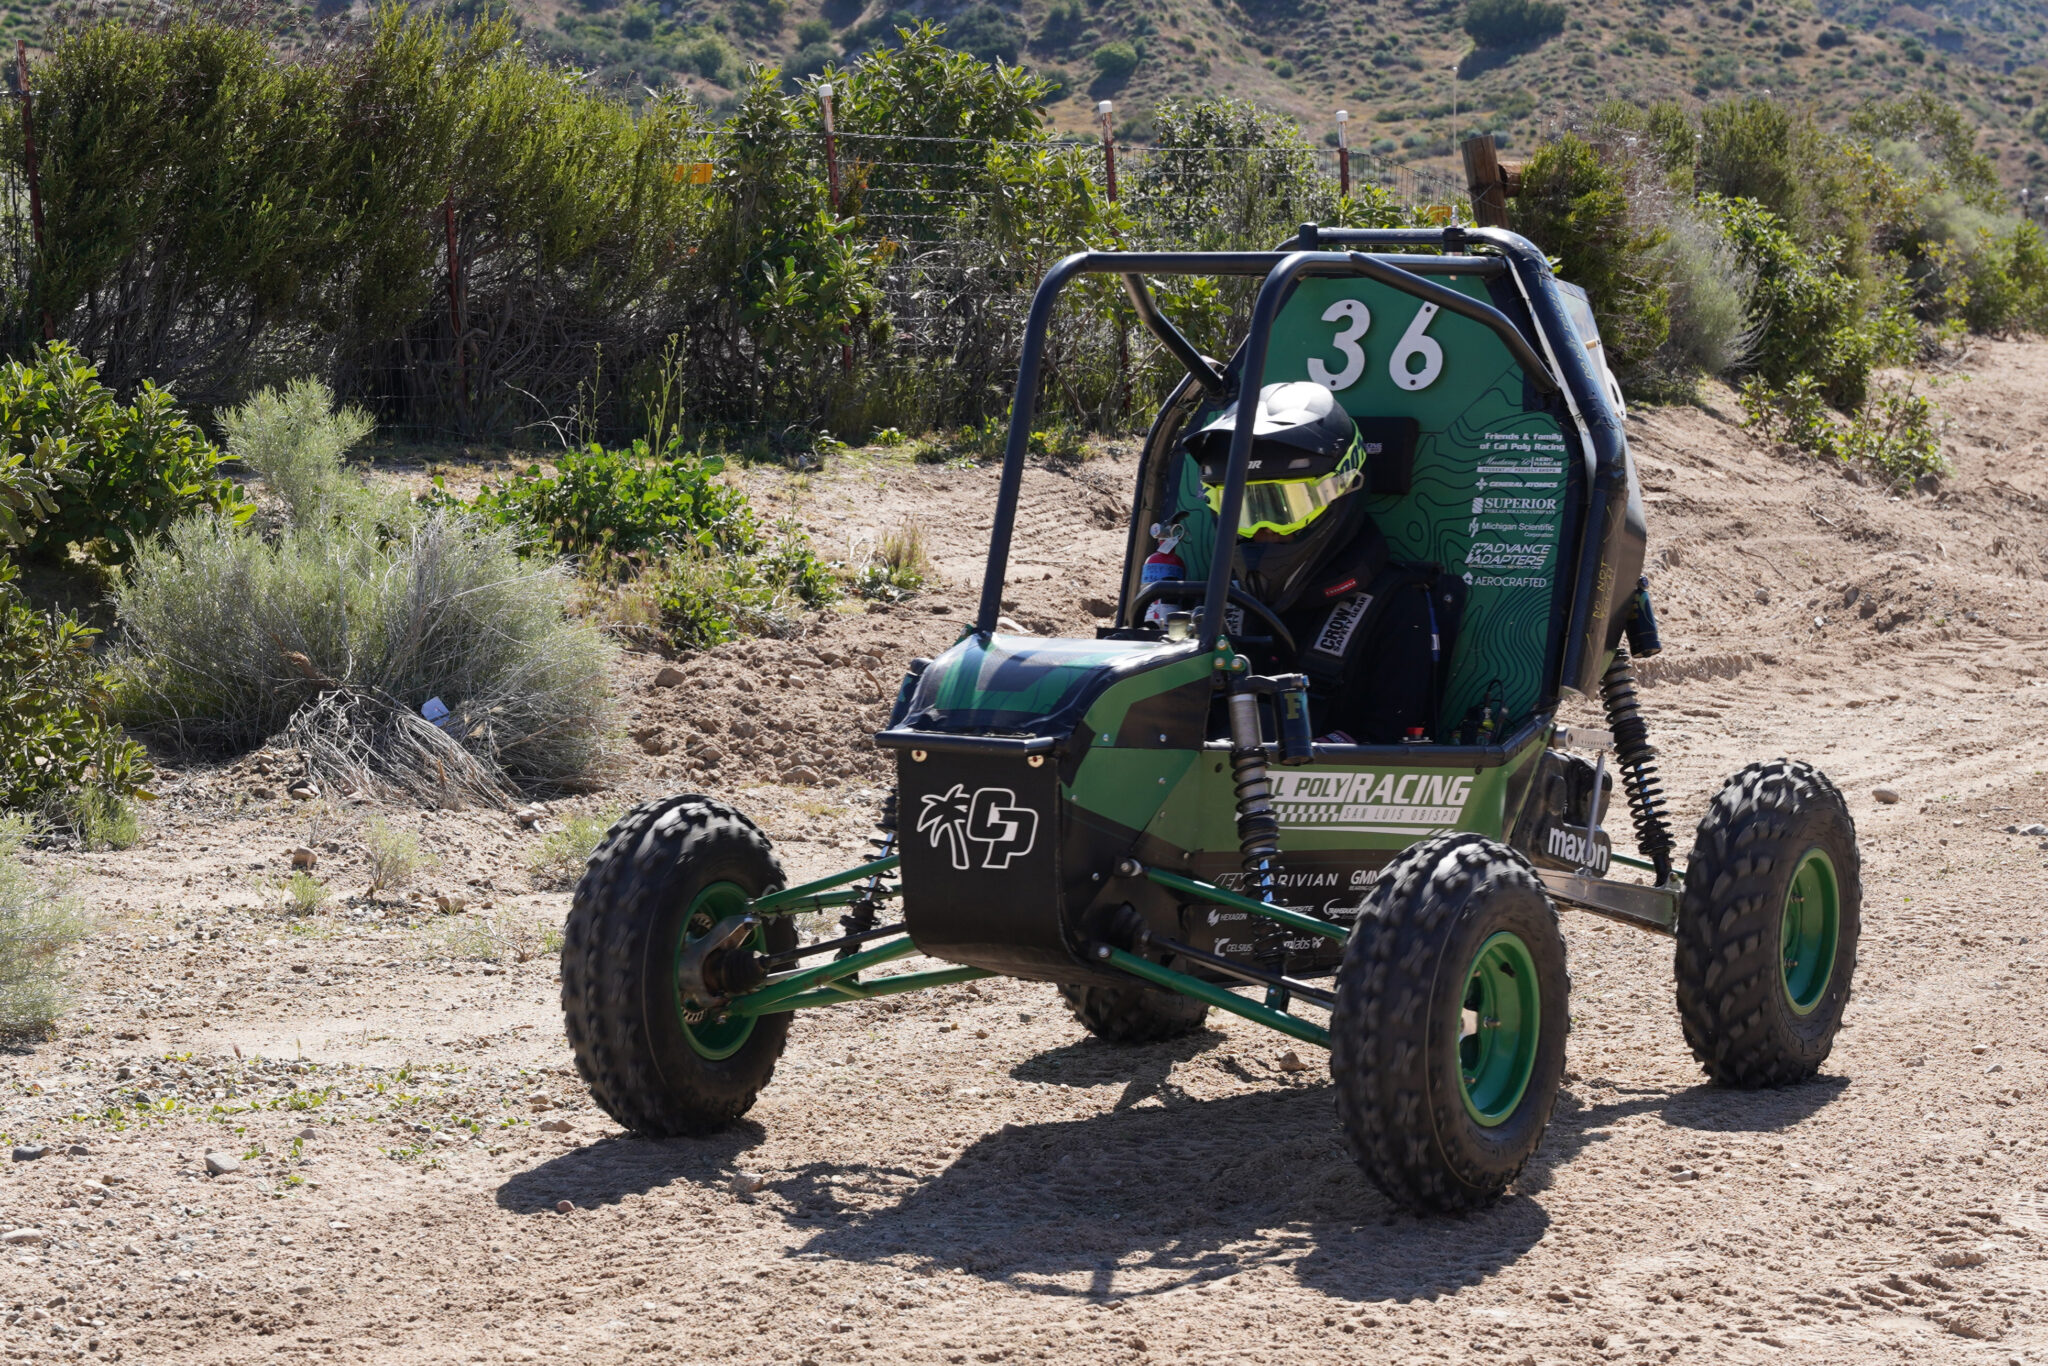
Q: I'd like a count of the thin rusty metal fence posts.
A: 5